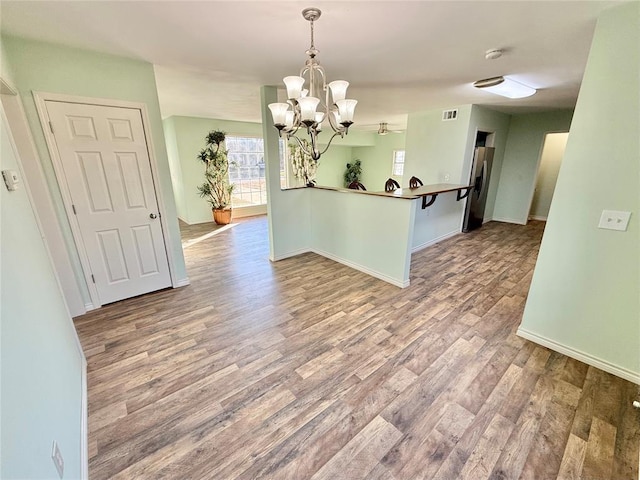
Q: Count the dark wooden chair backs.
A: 3